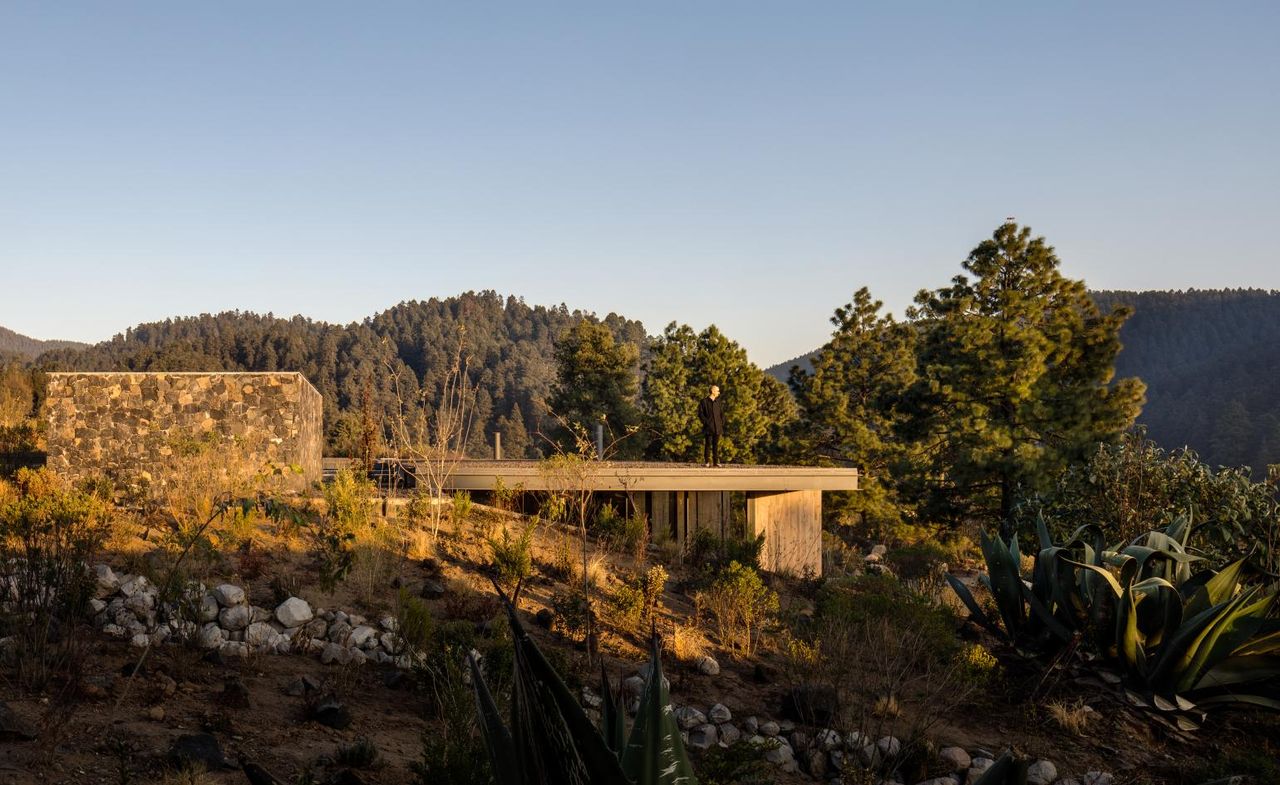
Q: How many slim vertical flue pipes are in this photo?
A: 2